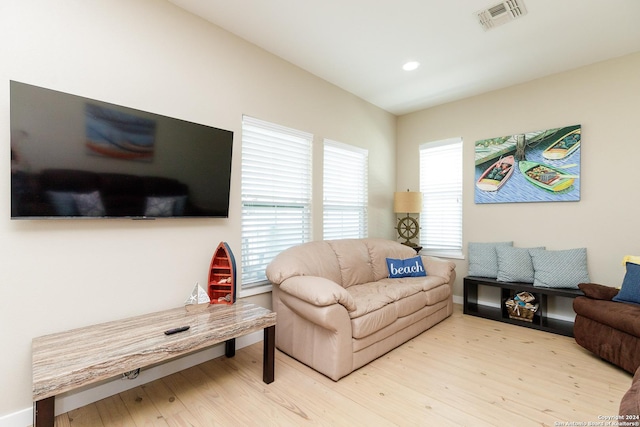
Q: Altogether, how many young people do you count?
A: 0